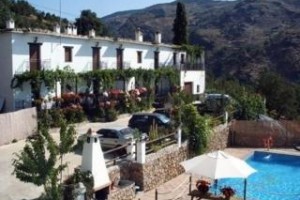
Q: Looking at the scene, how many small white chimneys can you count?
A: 7